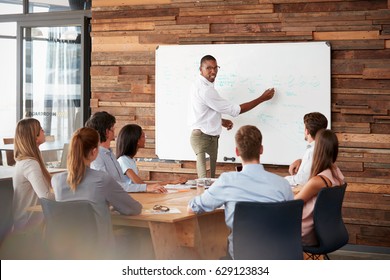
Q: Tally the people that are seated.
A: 7